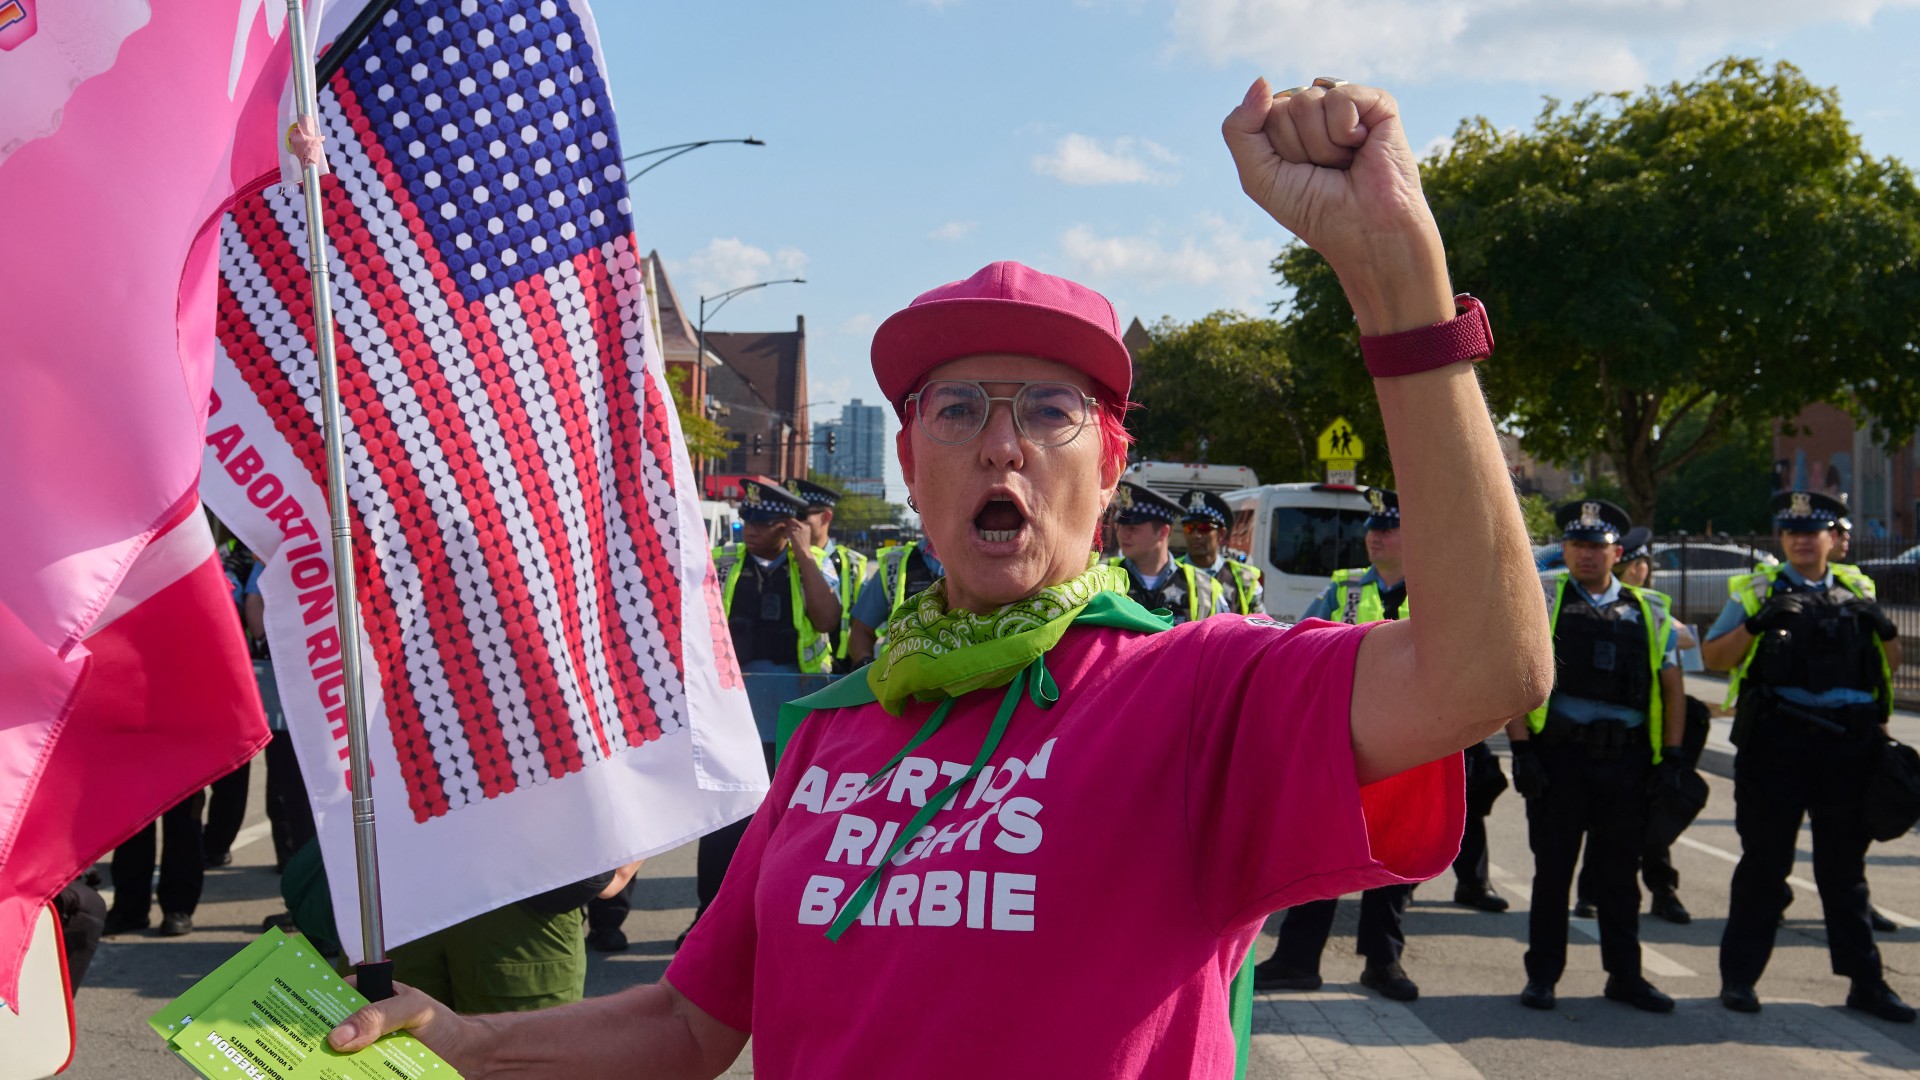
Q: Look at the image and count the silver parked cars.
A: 1